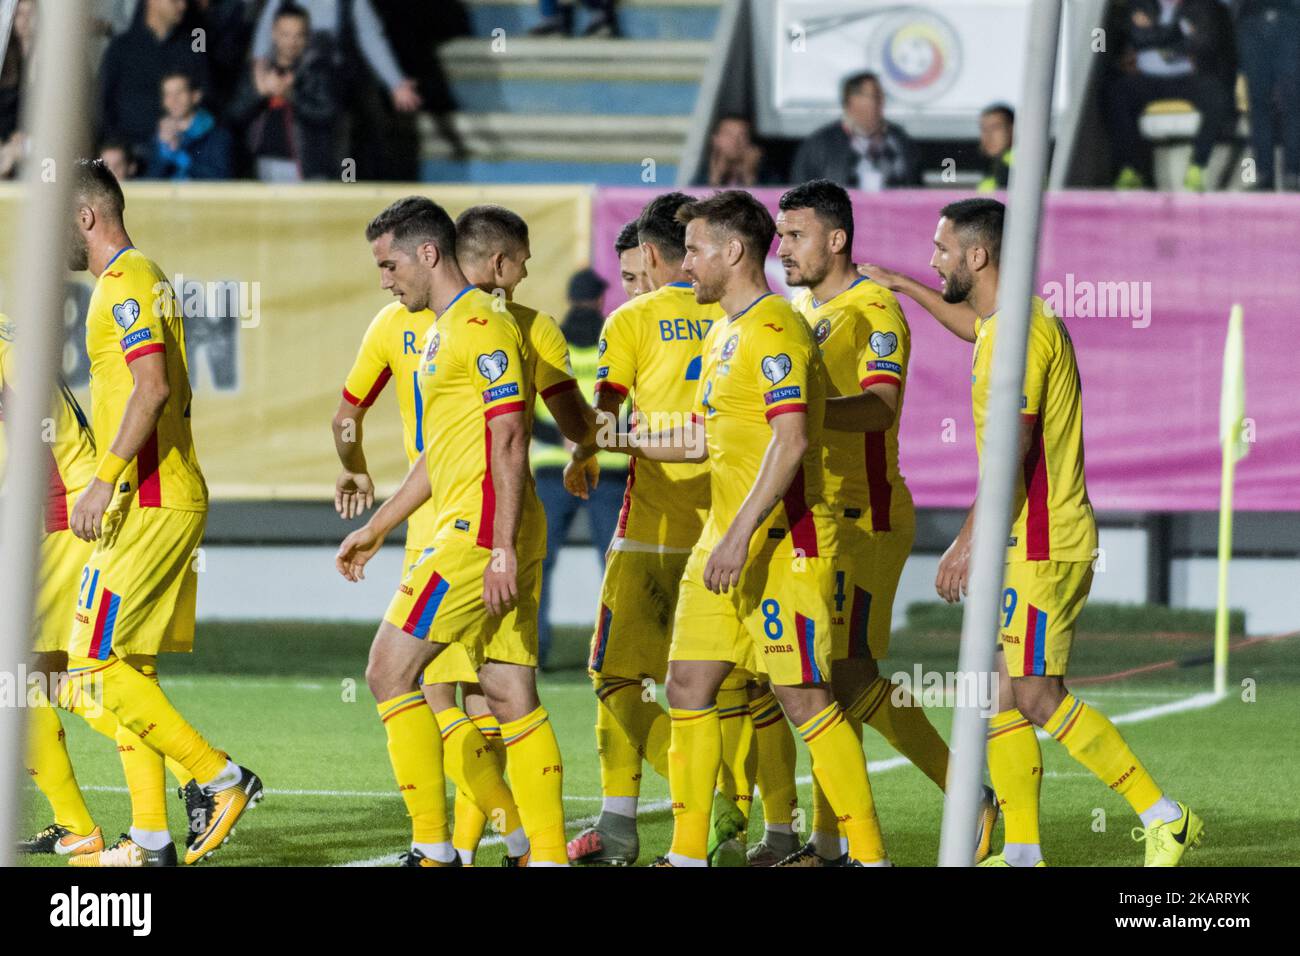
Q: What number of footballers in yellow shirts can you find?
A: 9